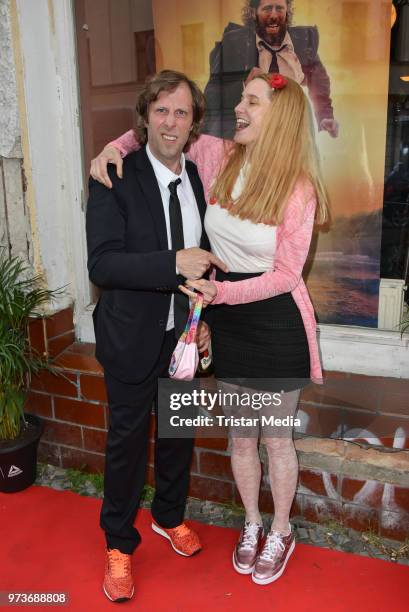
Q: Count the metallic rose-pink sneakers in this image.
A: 2